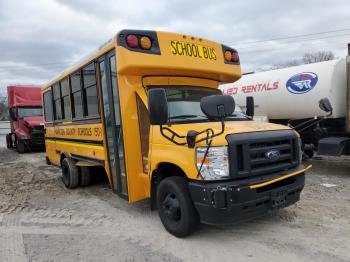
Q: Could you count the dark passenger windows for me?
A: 5